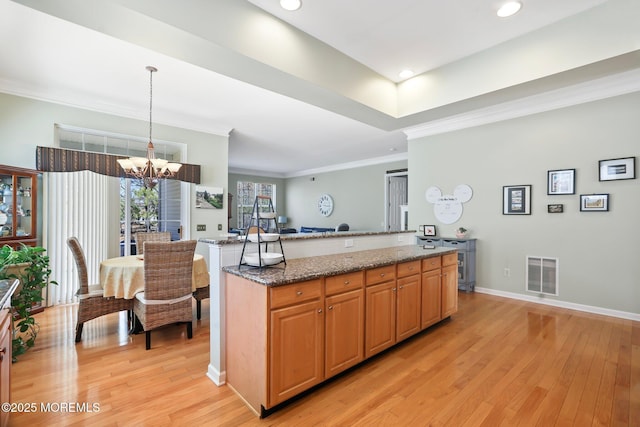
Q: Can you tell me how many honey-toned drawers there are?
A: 6